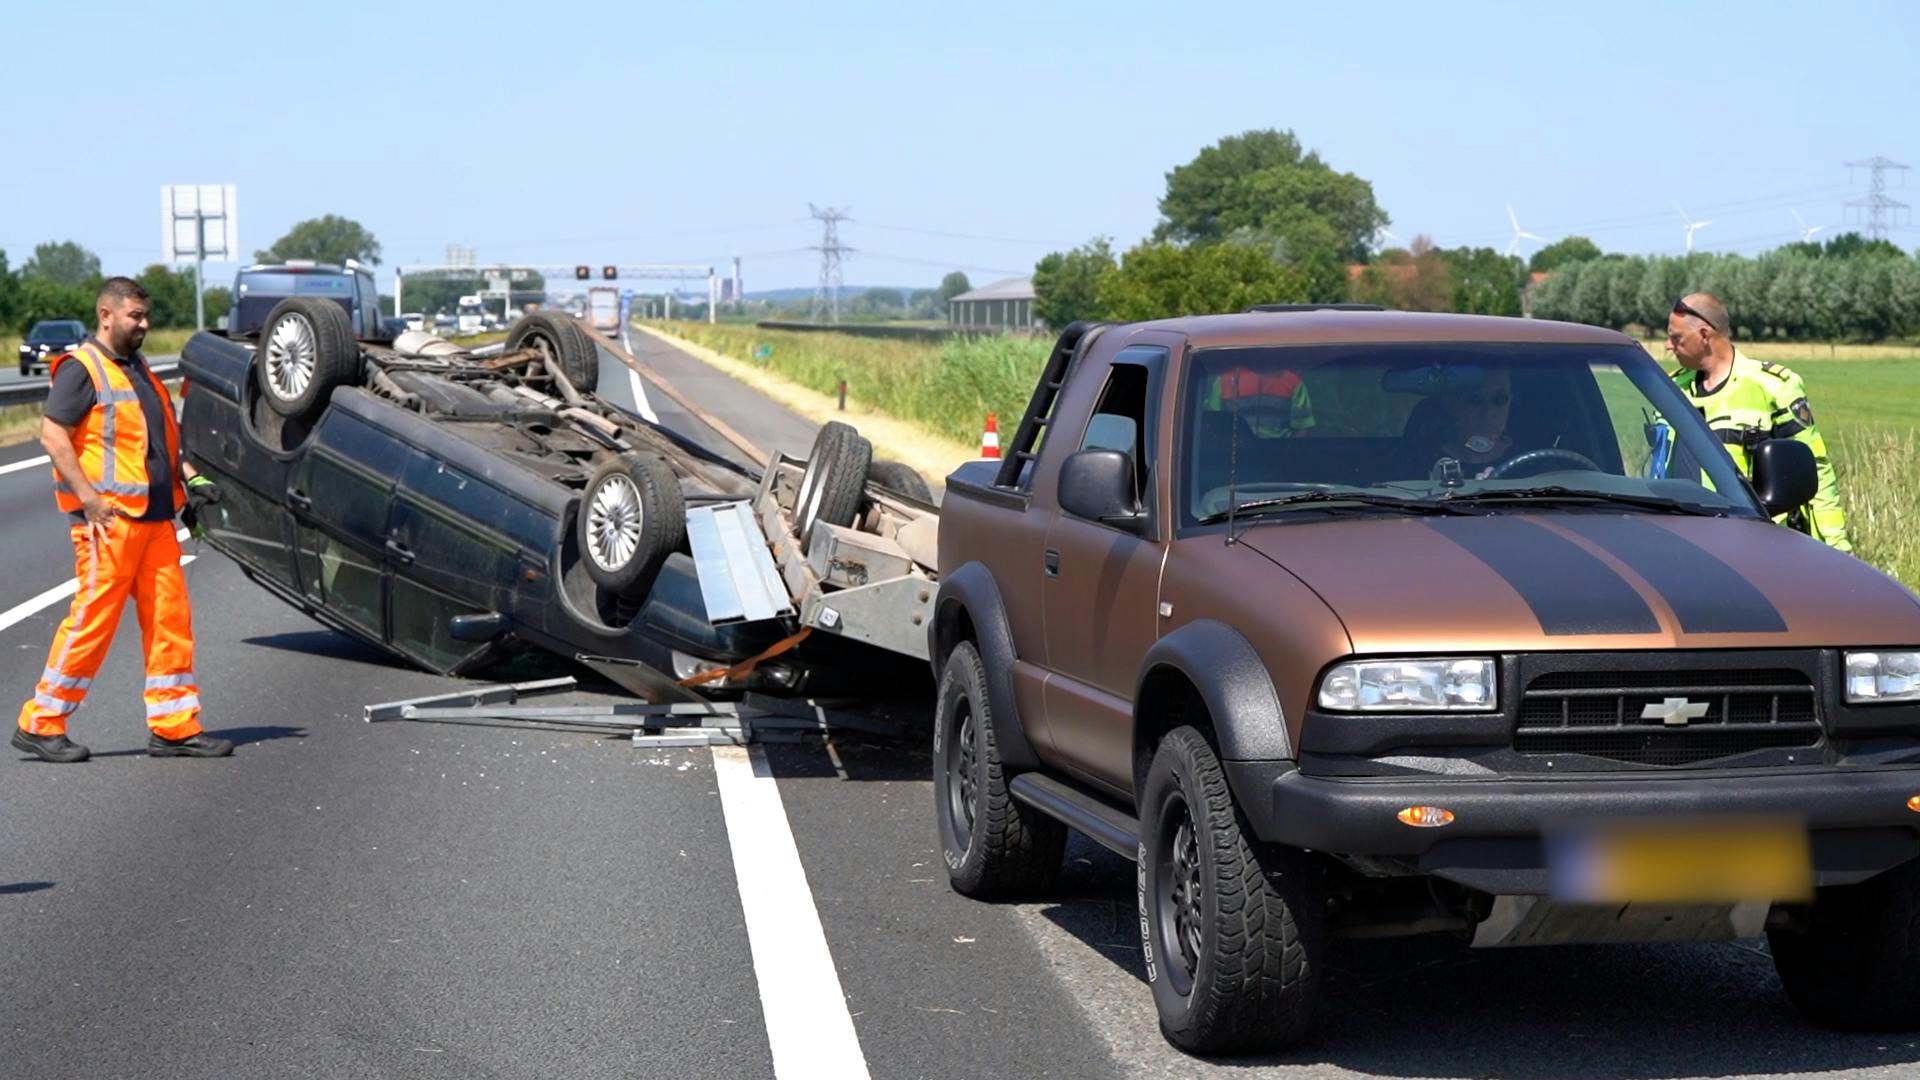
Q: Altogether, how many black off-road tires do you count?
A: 3